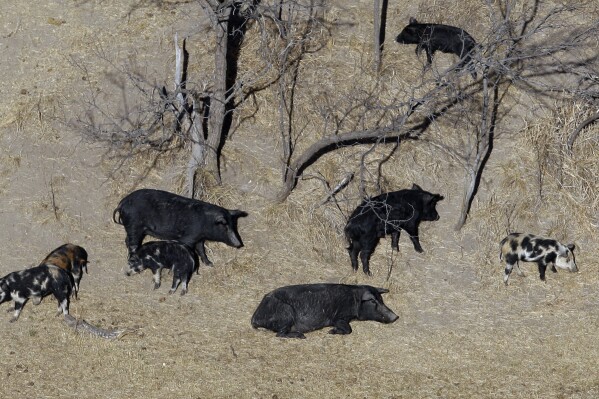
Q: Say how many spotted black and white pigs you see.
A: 3